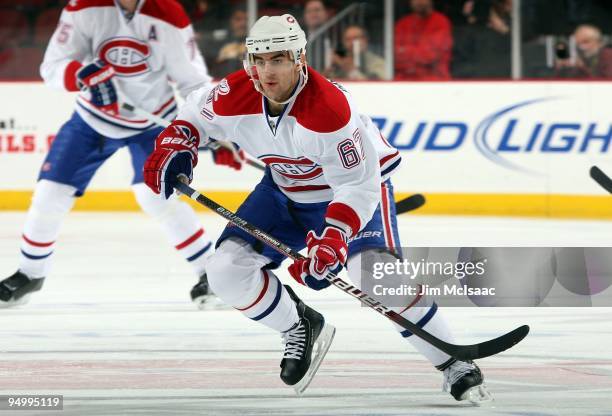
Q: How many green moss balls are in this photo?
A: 0